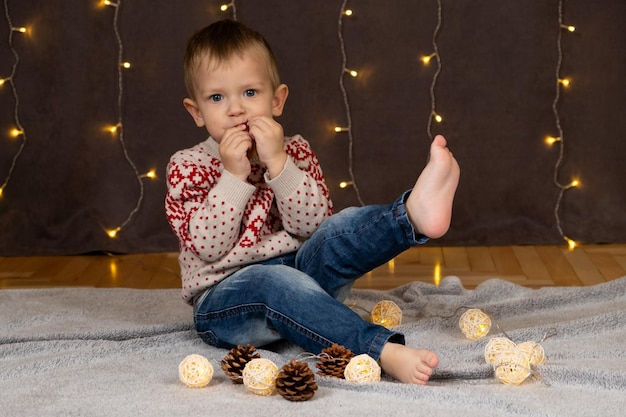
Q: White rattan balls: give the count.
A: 8